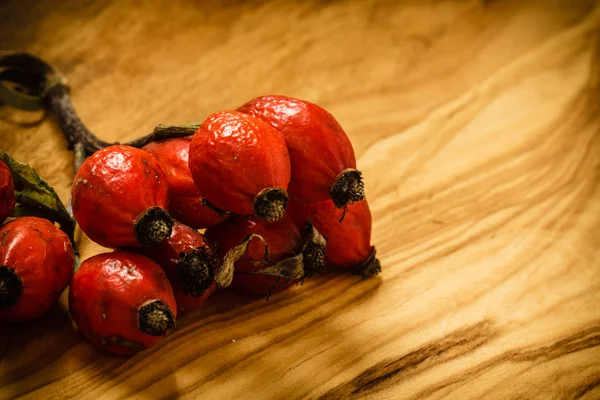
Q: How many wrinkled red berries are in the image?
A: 10